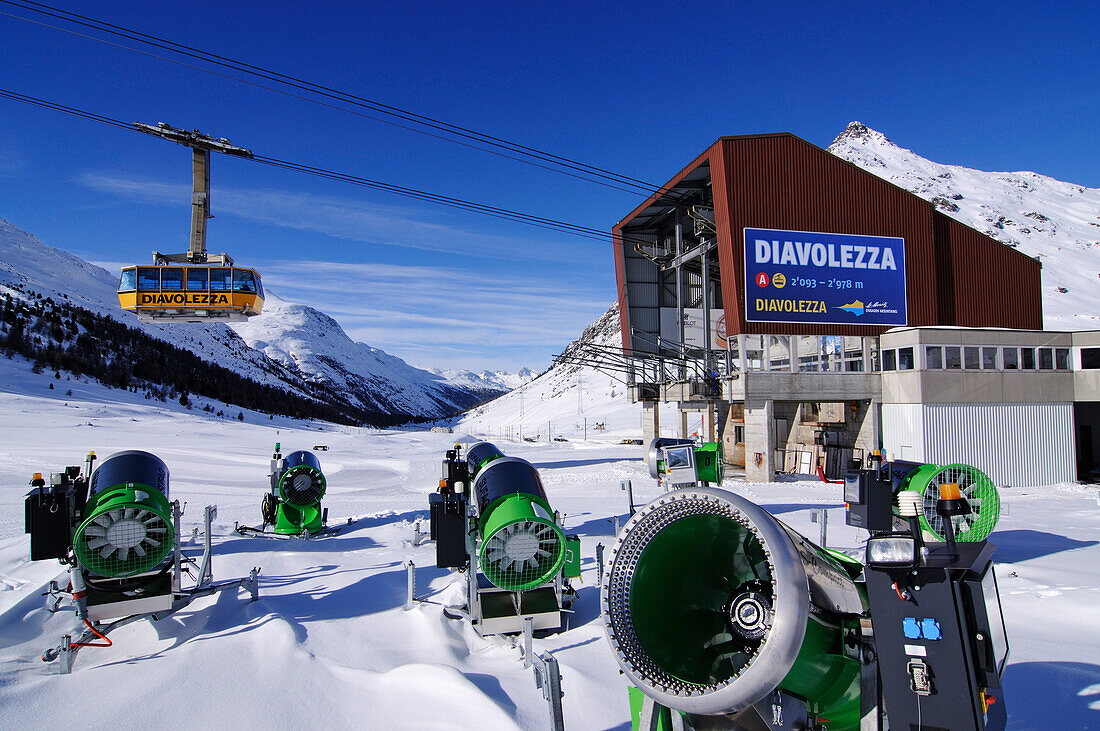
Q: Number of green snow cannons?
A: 7